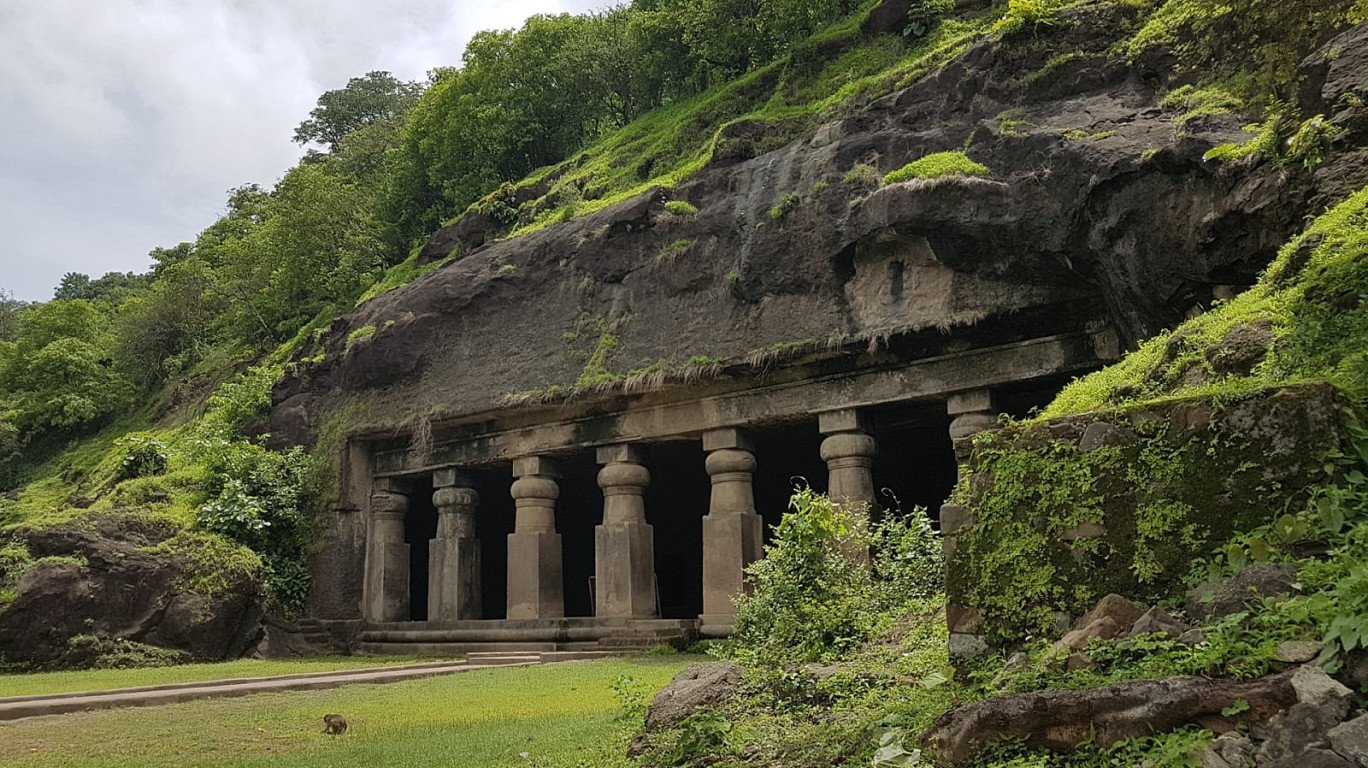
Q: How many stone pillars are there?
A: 7